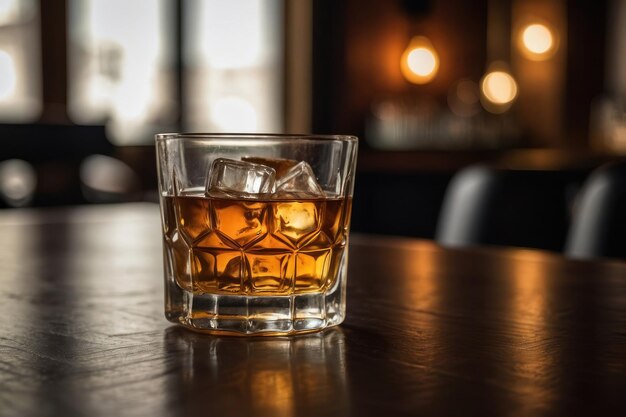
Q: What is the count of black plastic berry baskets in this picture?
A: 0